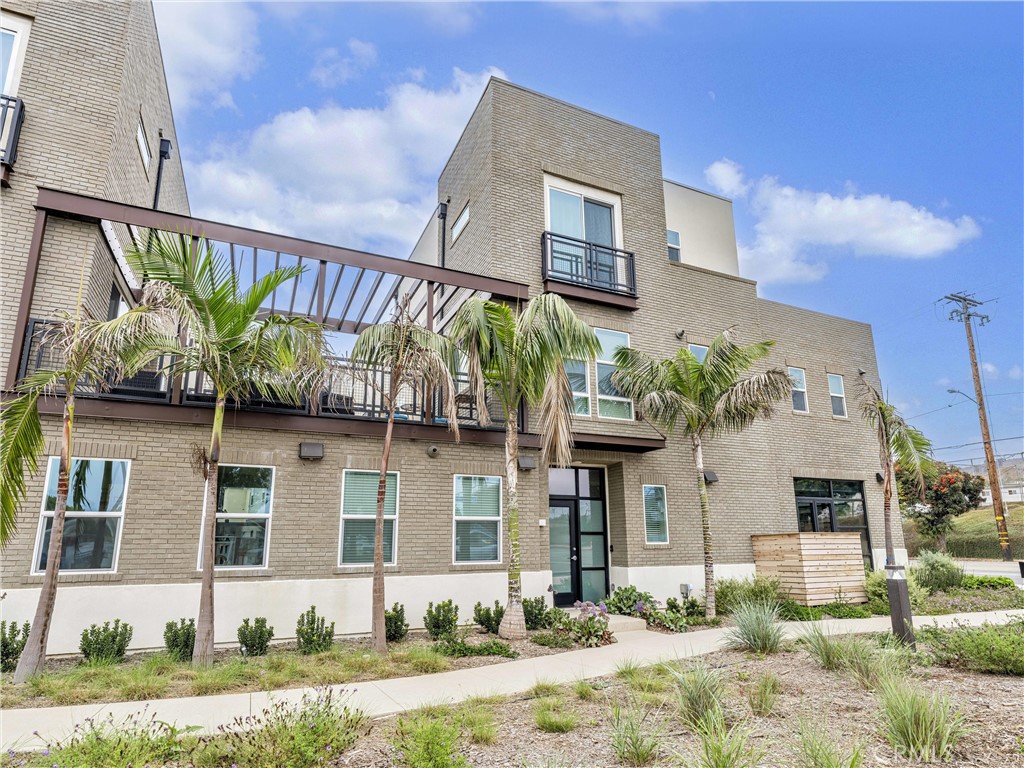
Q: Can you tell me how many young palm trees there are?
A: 6